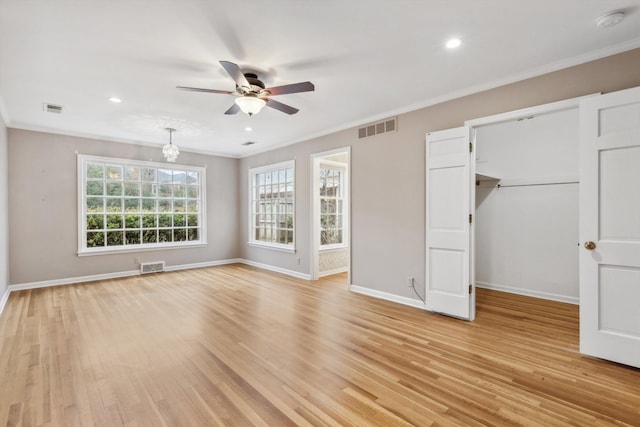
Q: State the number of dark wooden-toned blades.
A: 5